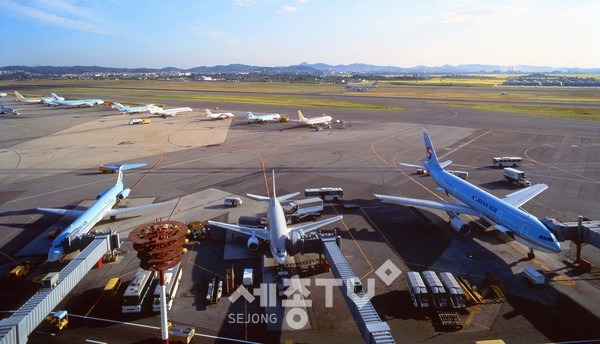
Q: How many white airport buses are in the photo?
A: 4